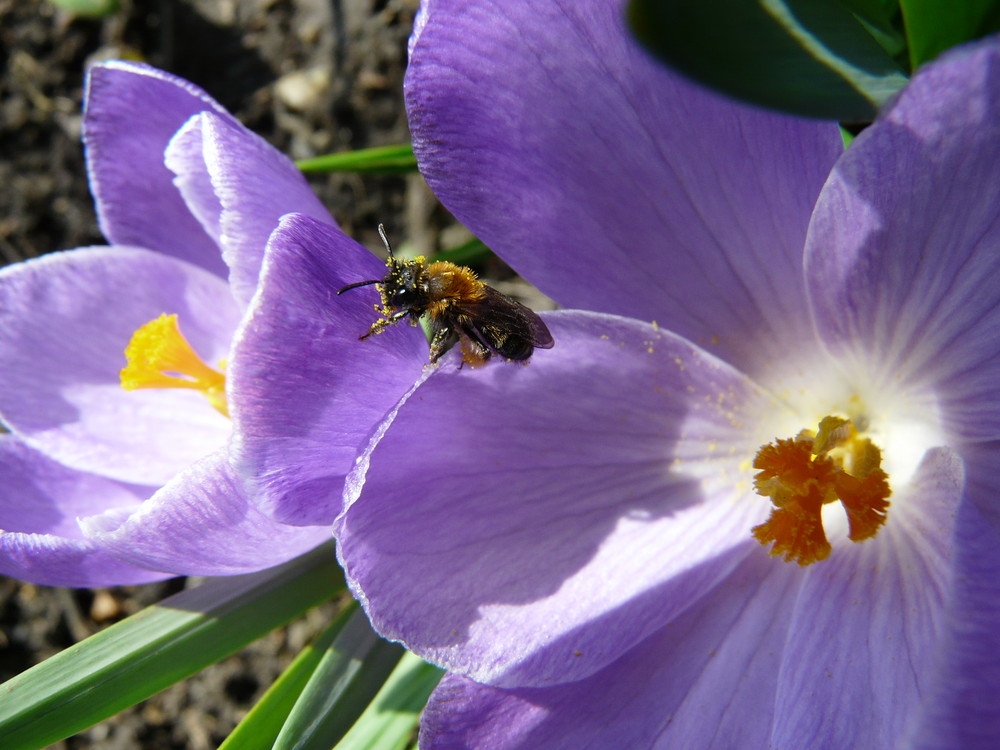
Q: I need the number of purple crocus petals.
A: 12